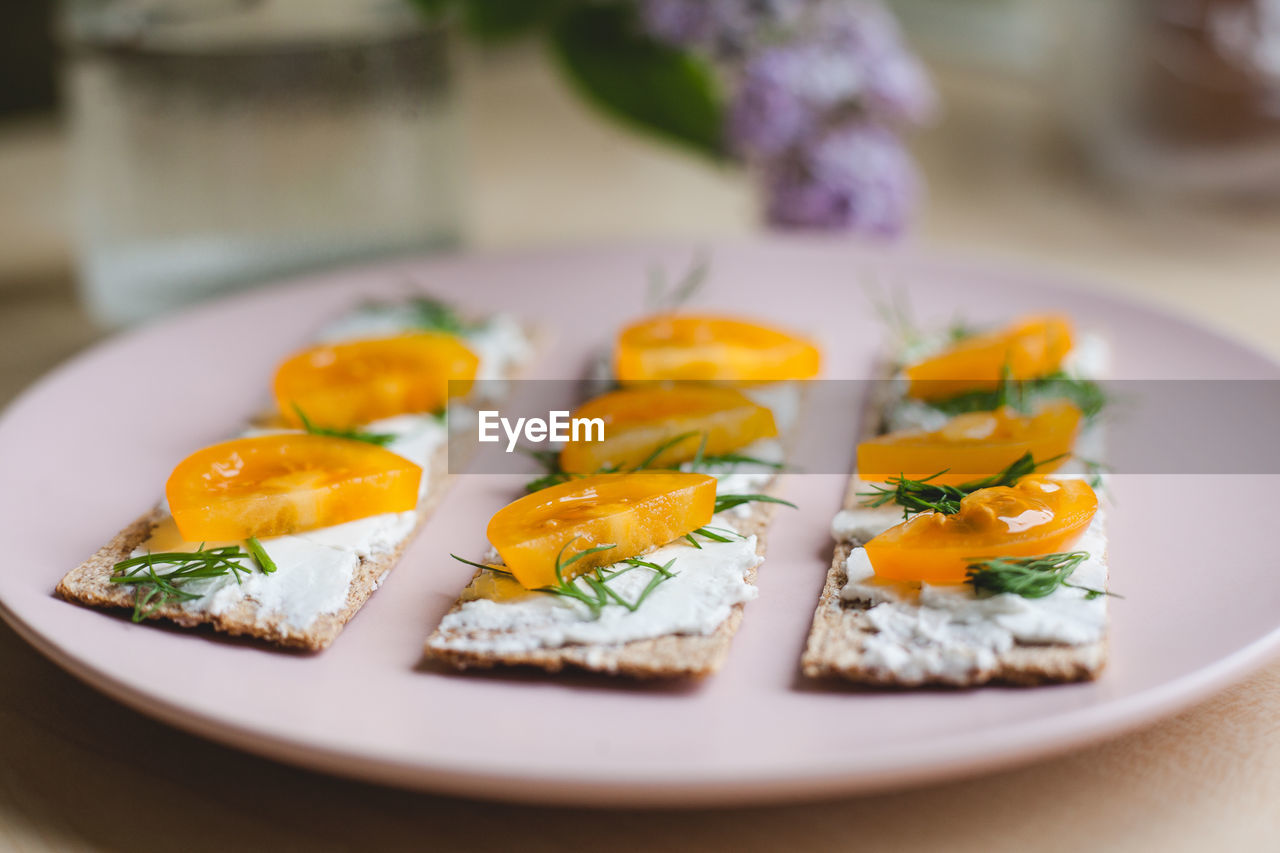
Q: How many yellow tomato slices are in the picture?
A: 8